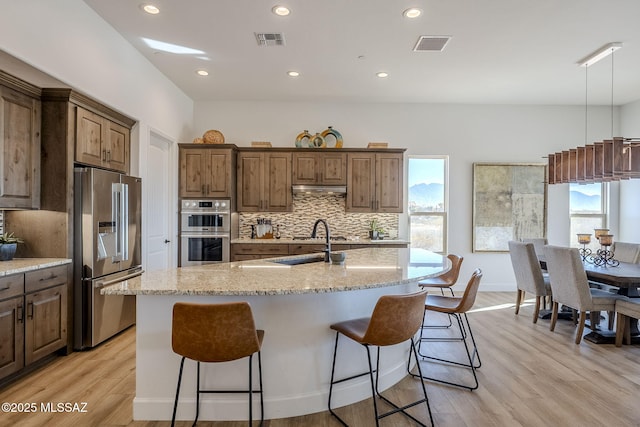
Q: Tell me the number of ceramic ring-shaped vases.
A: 3